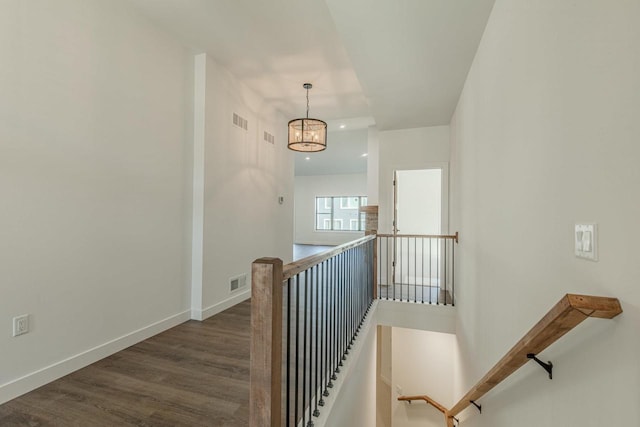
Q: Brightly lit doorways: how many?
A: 1